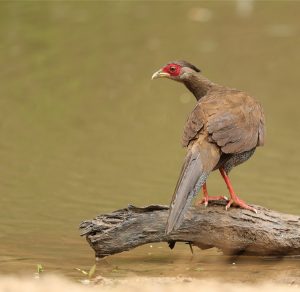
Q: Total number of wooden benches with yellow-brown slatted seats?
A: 0